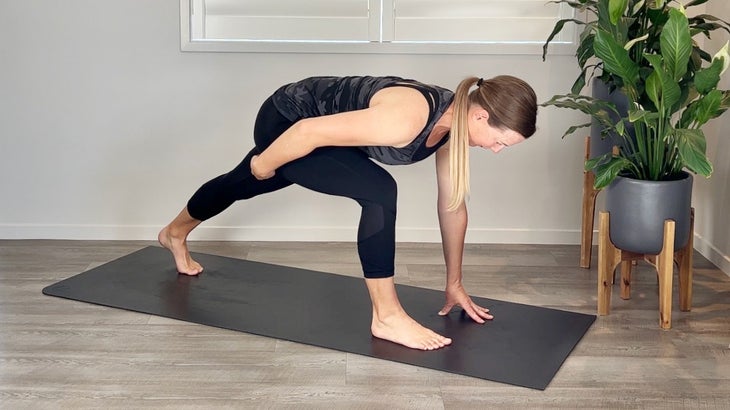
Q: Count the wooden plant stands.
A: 2